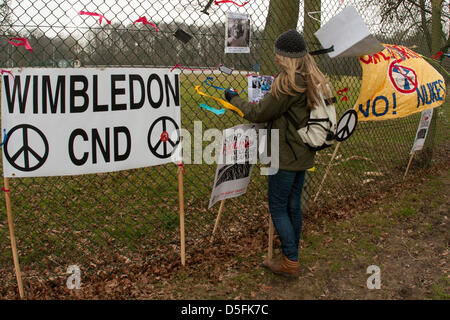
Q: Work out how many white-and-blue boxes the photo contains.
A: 0